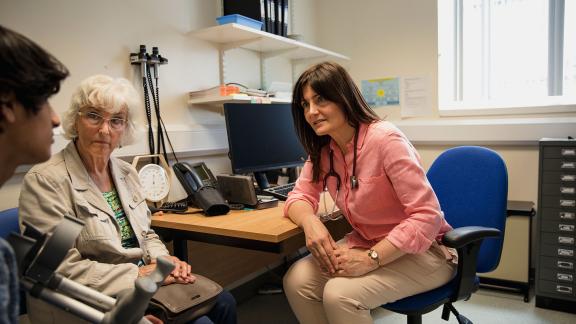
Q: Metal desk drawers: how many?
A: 12